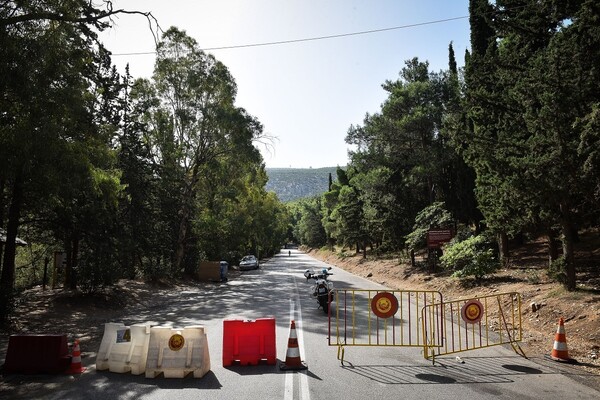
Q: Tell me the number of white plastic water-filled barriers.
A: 2